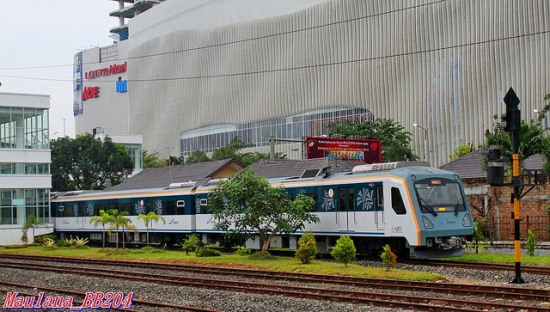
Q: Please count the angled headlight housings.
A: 2